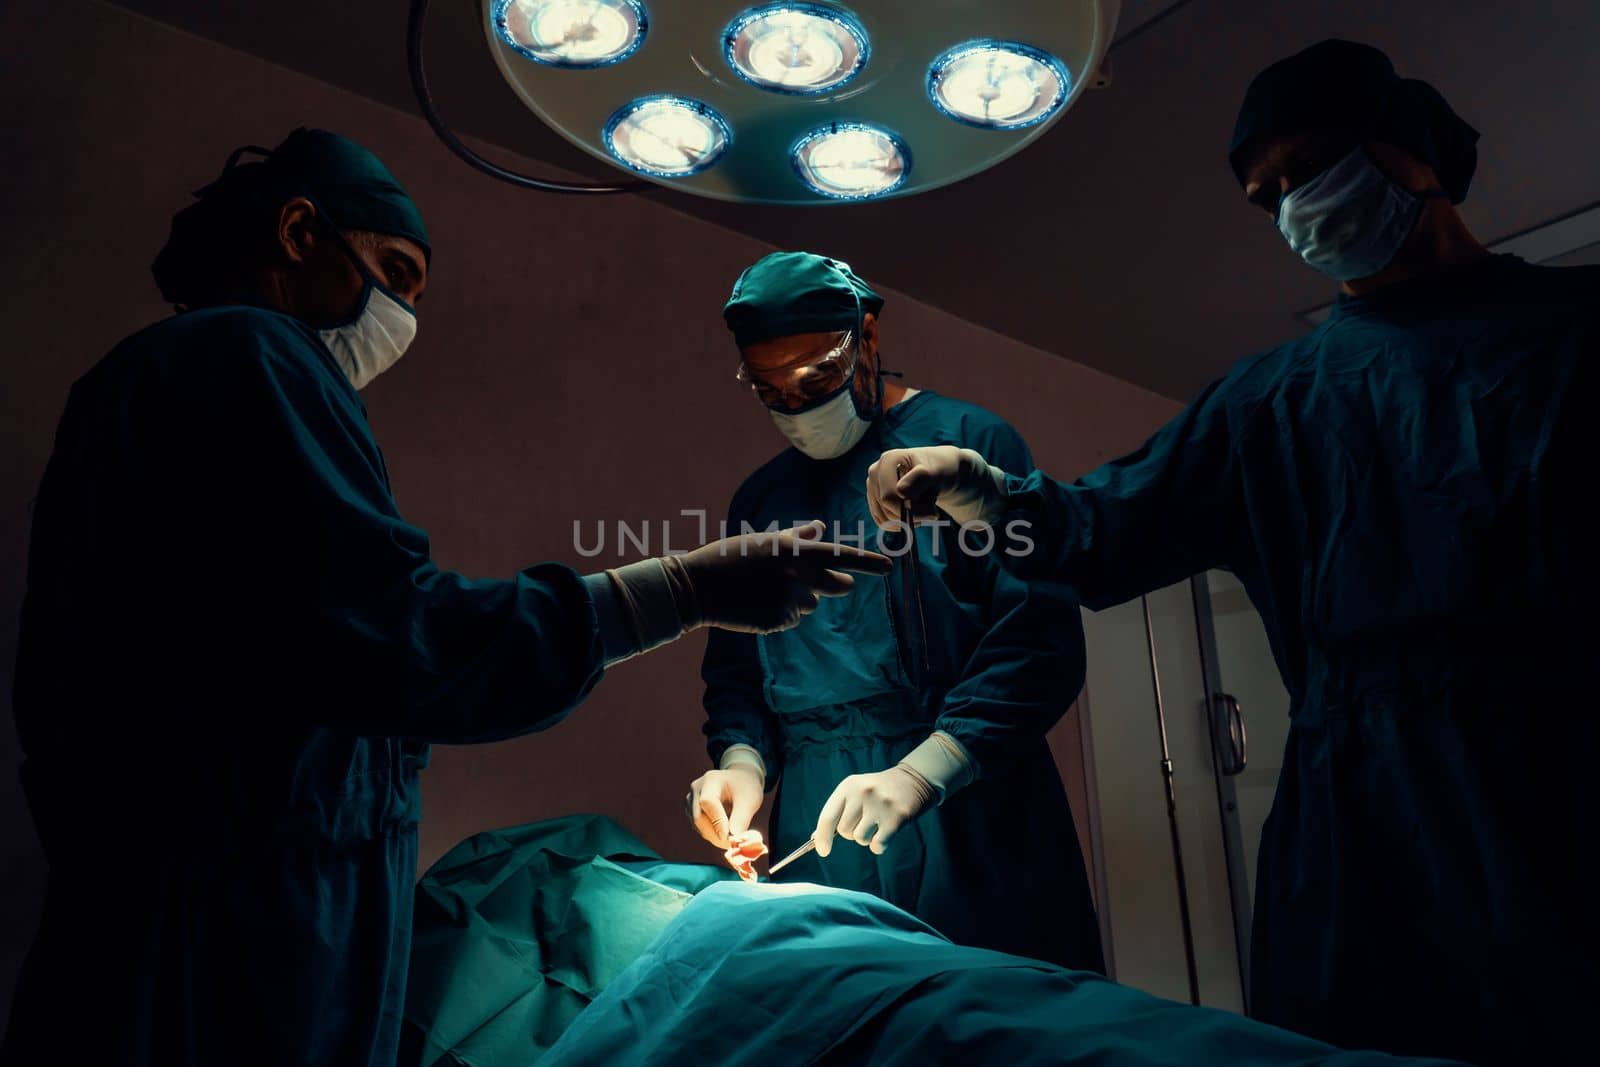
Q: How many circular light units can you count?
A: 5